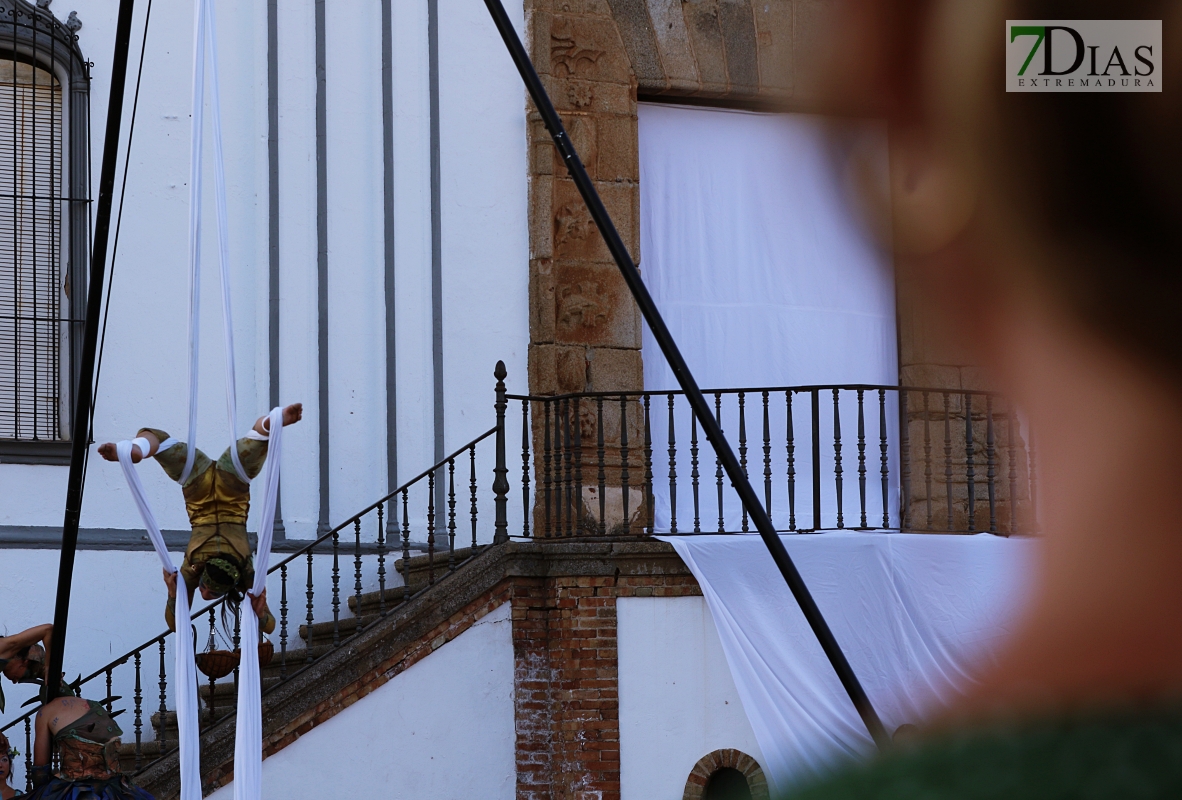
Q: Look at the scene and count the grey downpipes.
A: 4